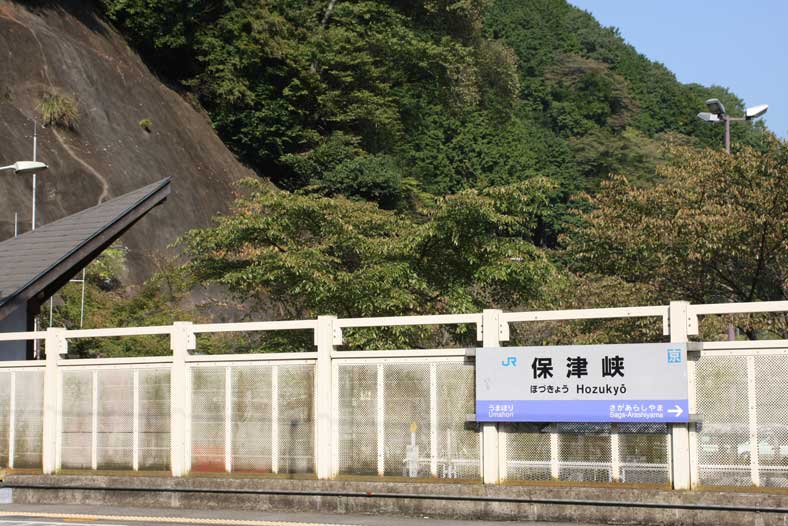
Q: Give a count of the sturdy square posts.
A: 5